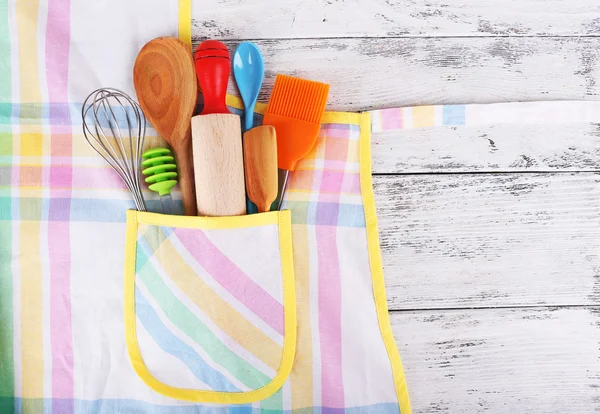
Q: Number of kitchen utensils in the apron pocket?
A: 7